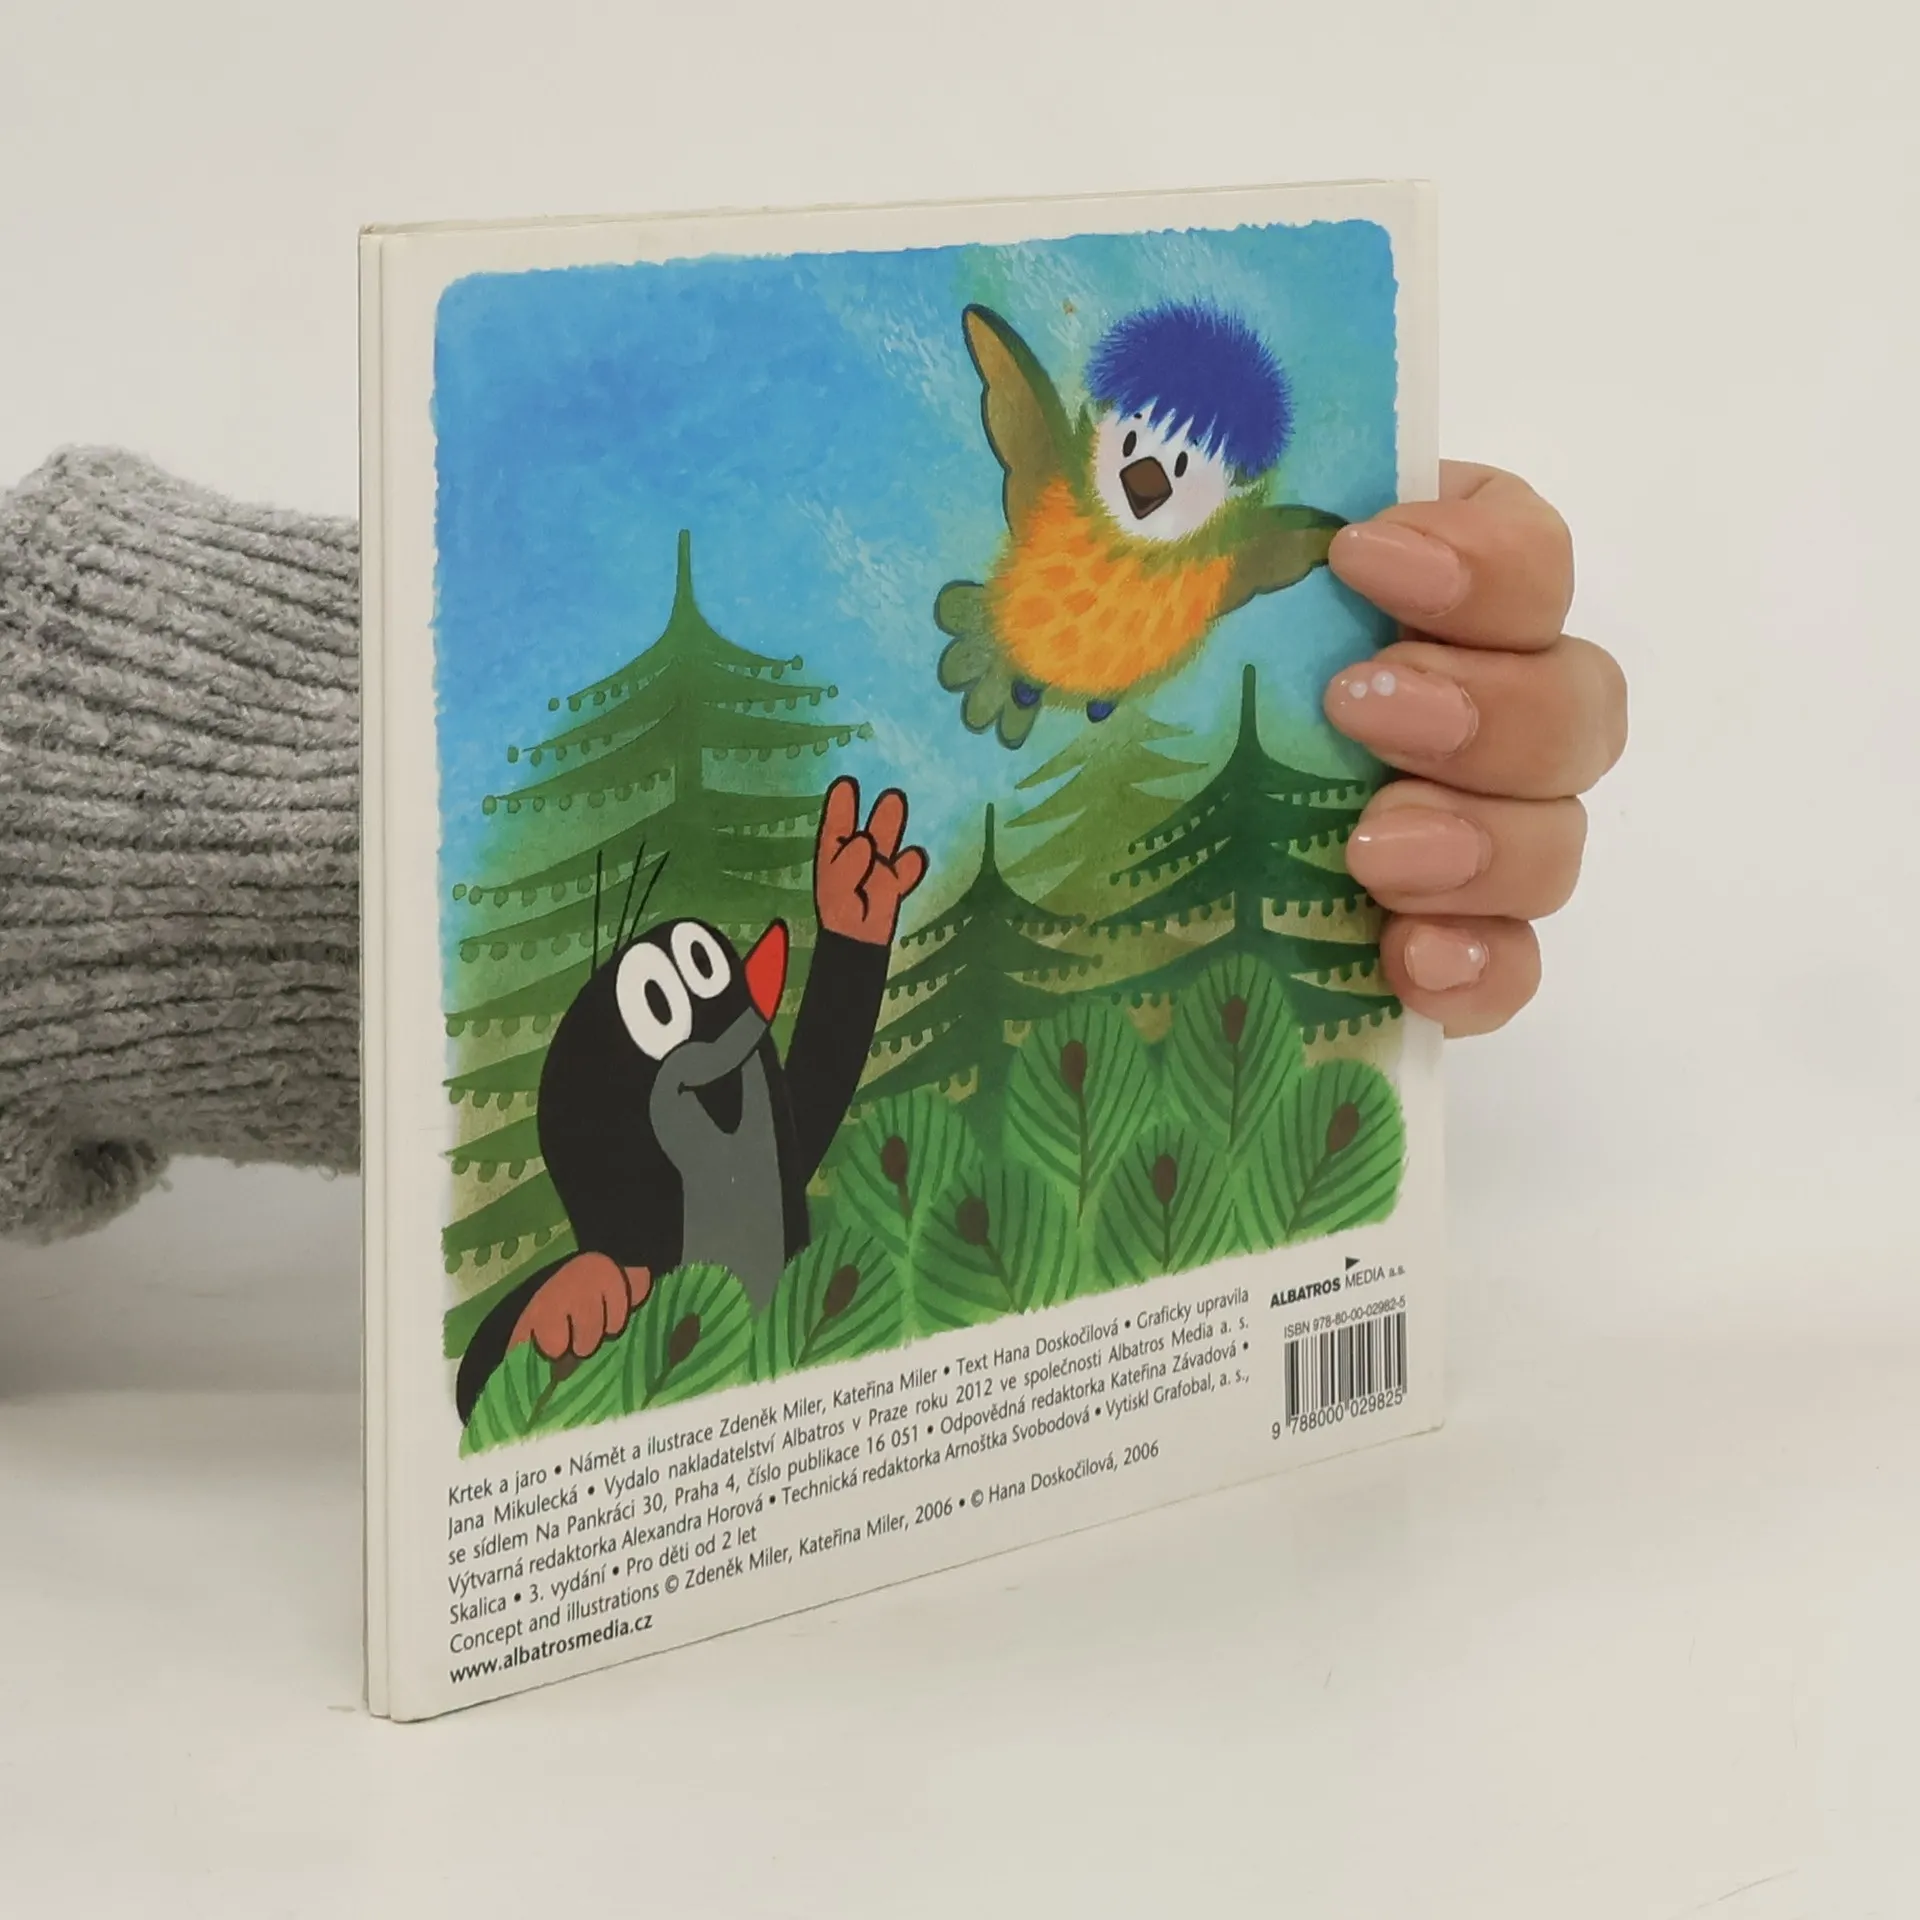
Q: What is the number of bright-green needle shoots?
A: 9